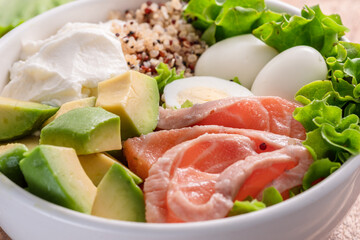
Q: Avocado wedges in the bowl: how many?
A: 8